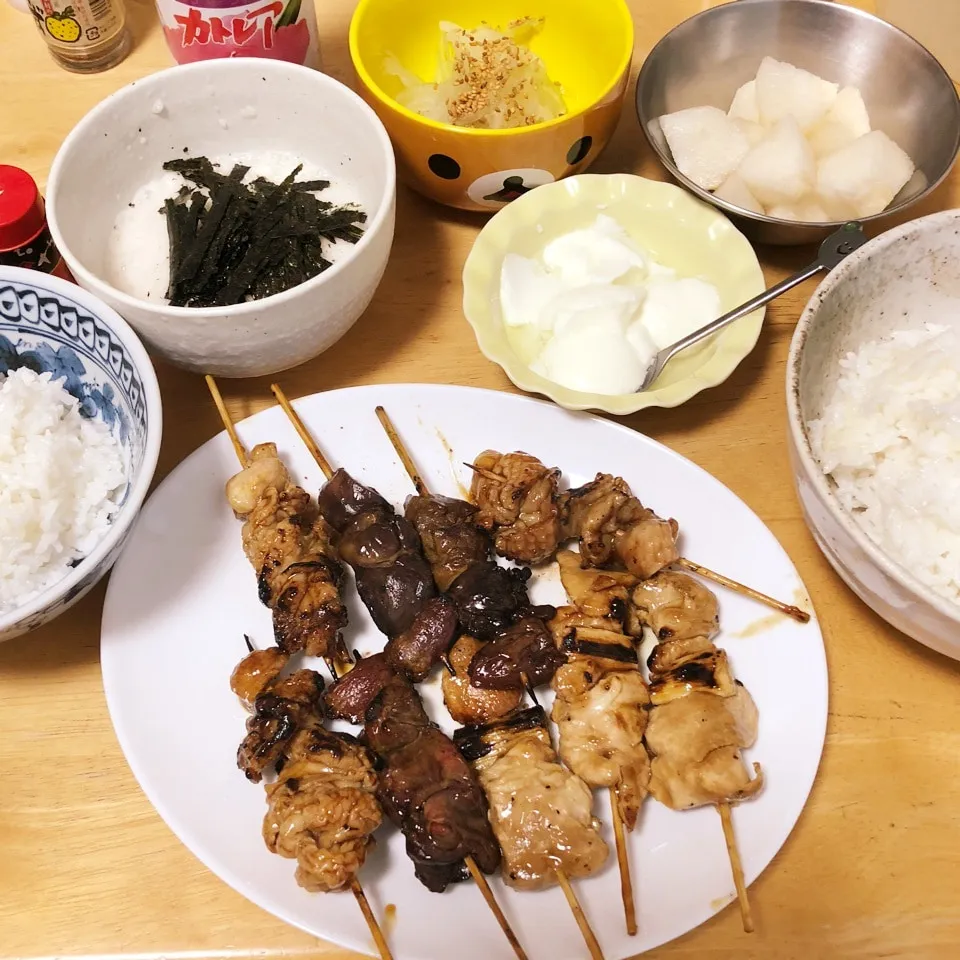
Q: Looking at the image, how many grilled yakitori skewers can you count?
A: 9